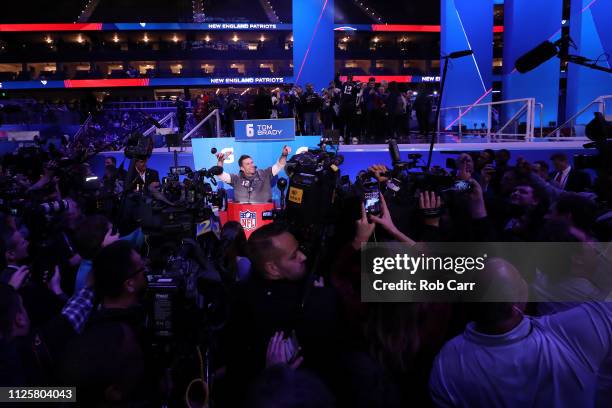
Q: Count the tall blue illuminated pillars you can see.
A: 4